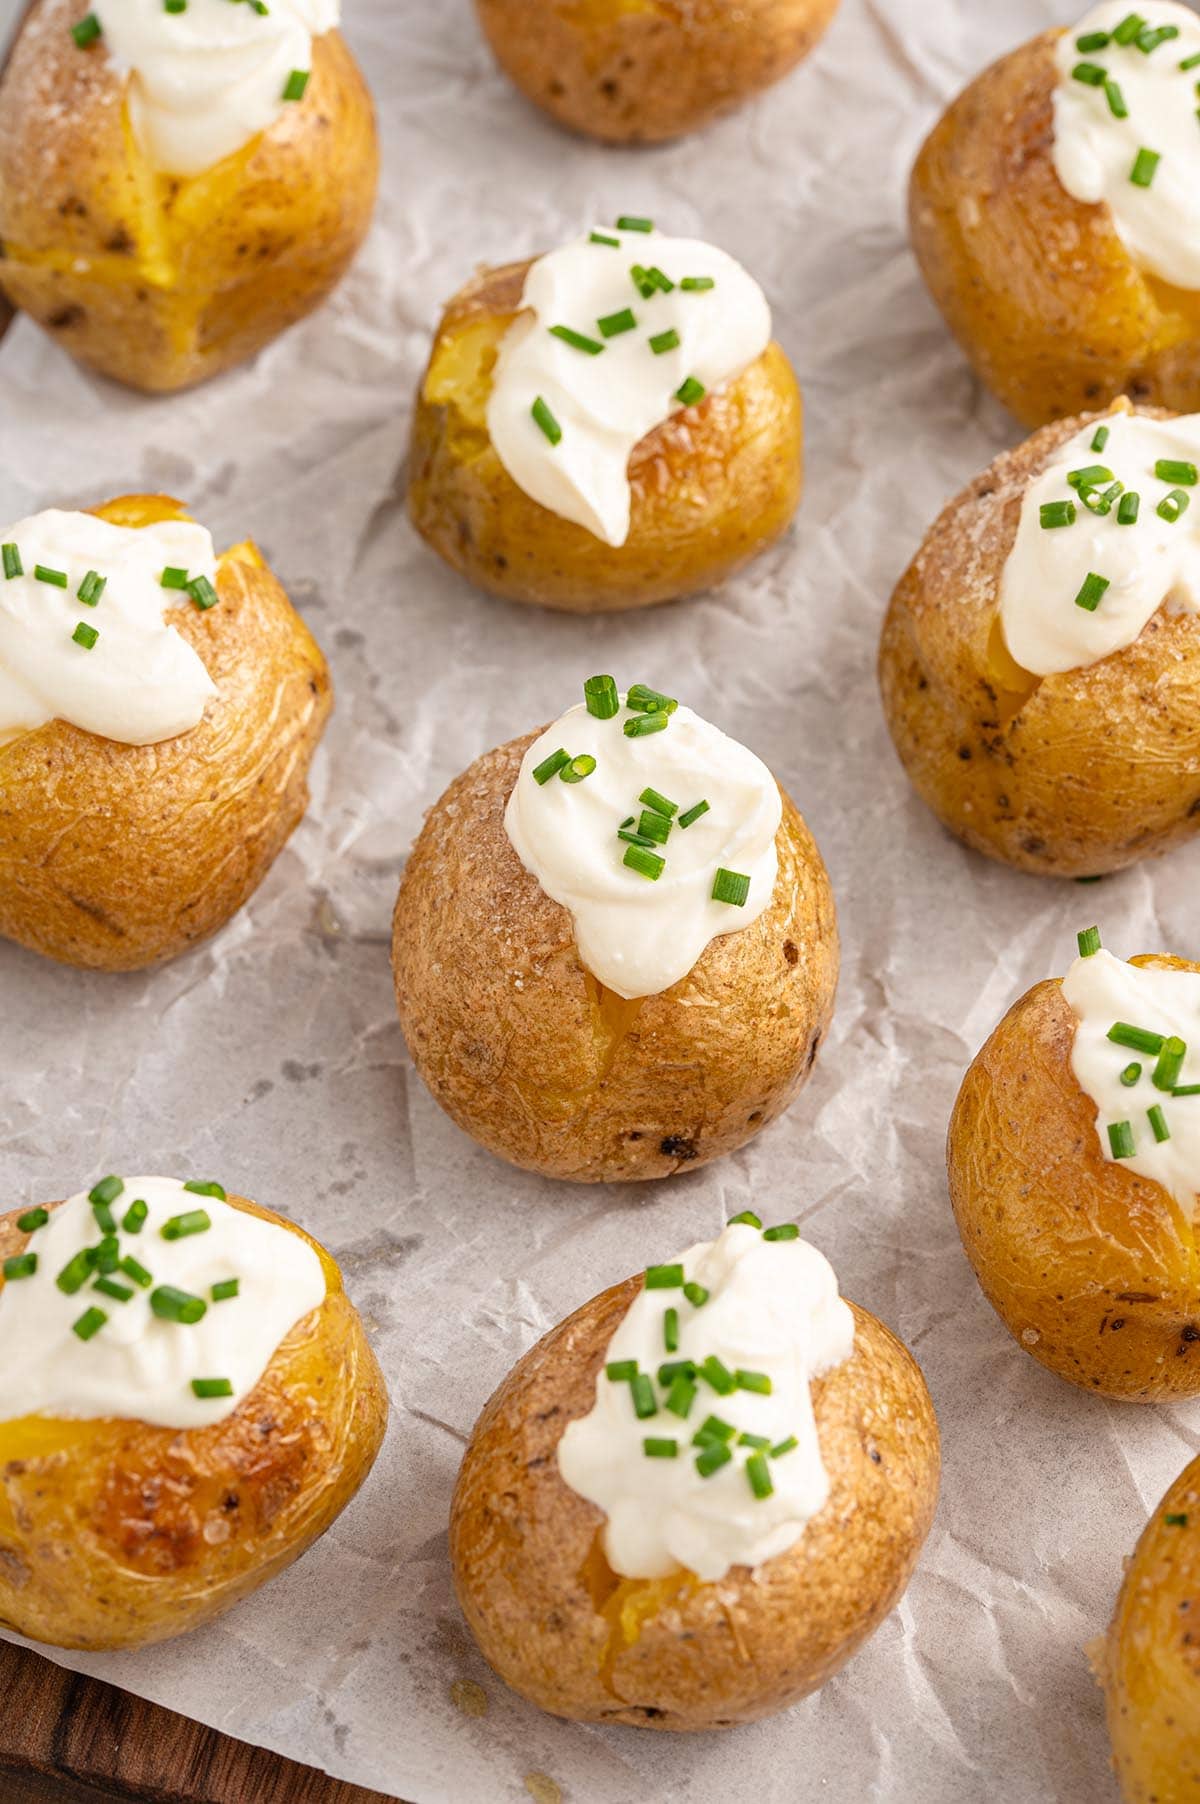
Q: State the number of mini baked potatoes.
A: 11